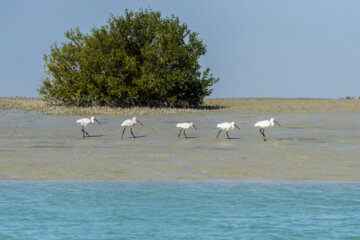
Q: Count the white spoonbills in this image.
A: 5